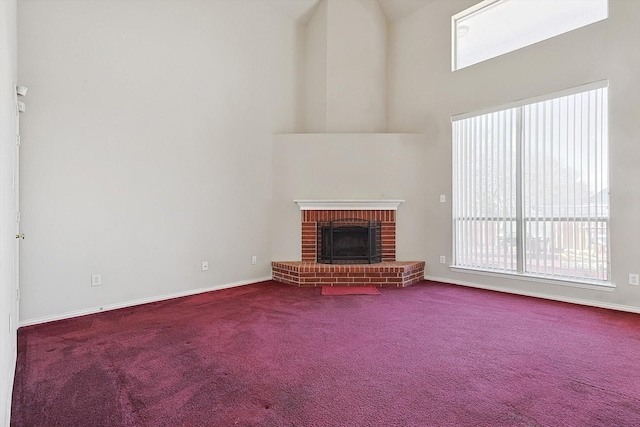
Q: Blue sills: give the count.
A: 0